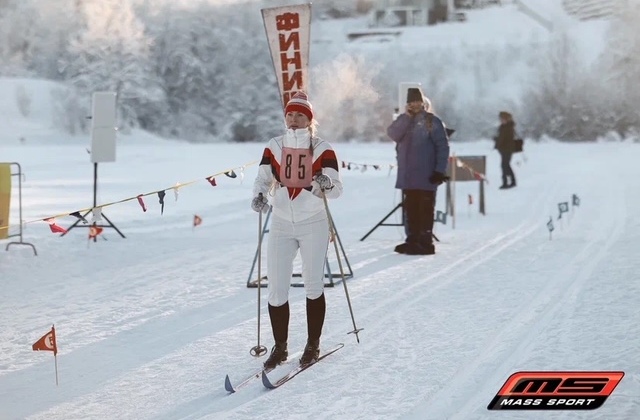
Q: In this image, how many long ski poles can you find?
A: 2